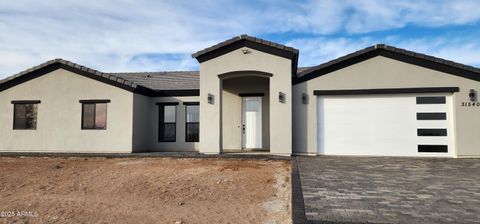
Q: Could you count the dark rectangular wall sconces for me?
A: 4